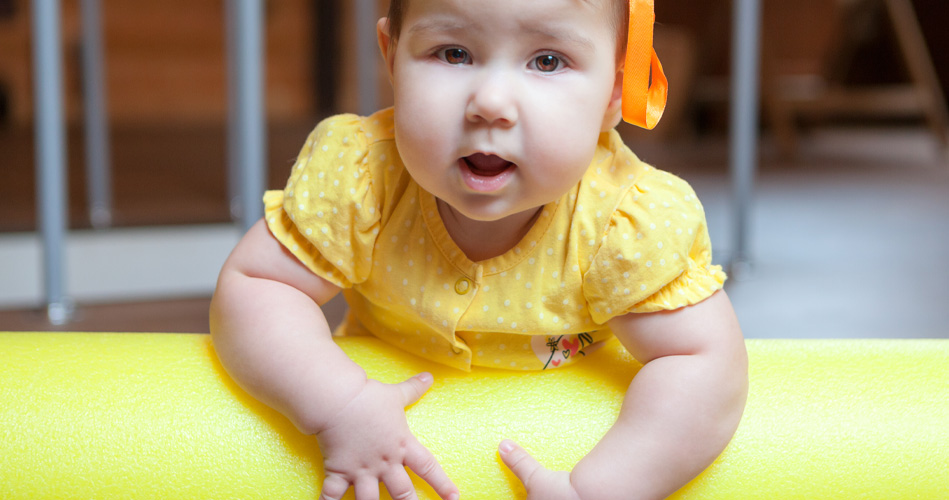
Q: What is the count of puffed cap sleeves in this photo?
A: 2